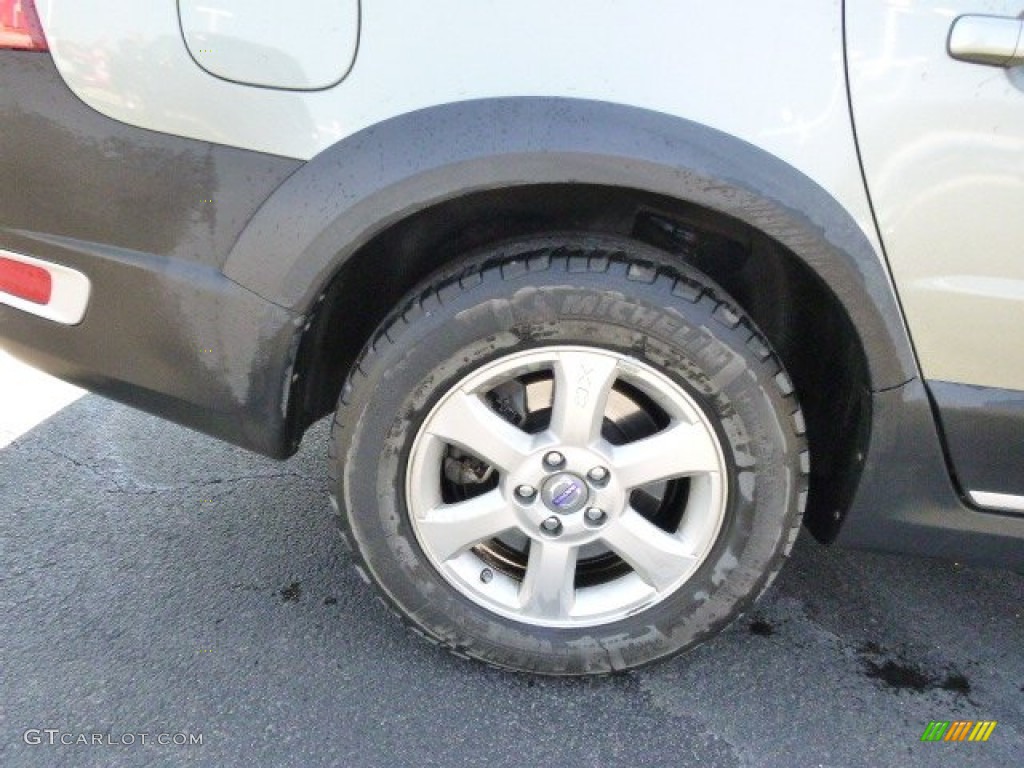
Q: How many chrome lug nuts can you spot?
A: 5